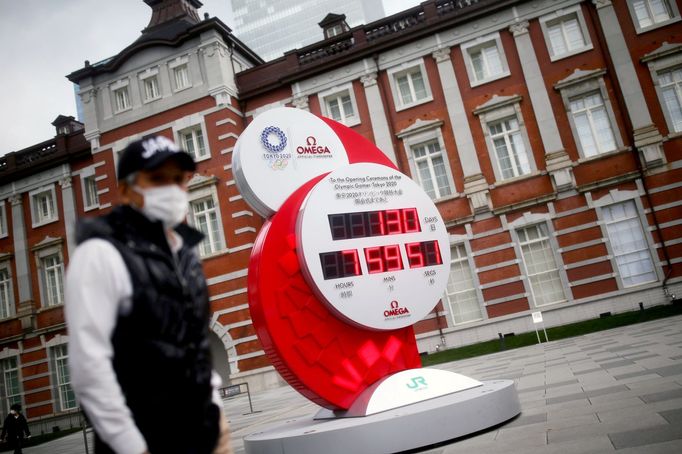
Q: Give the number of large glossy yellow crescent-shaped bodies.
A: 0